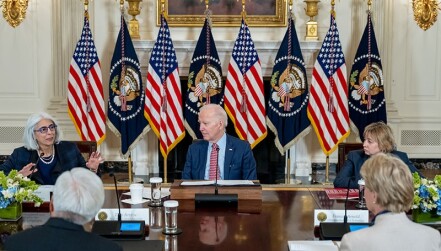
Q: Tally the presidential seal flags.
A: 4